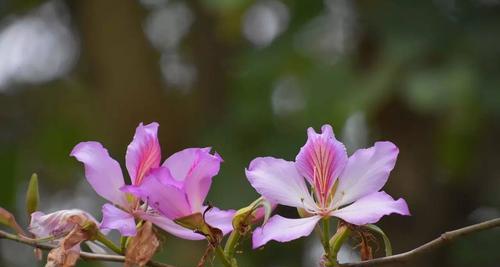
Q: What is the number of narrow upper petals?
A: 2